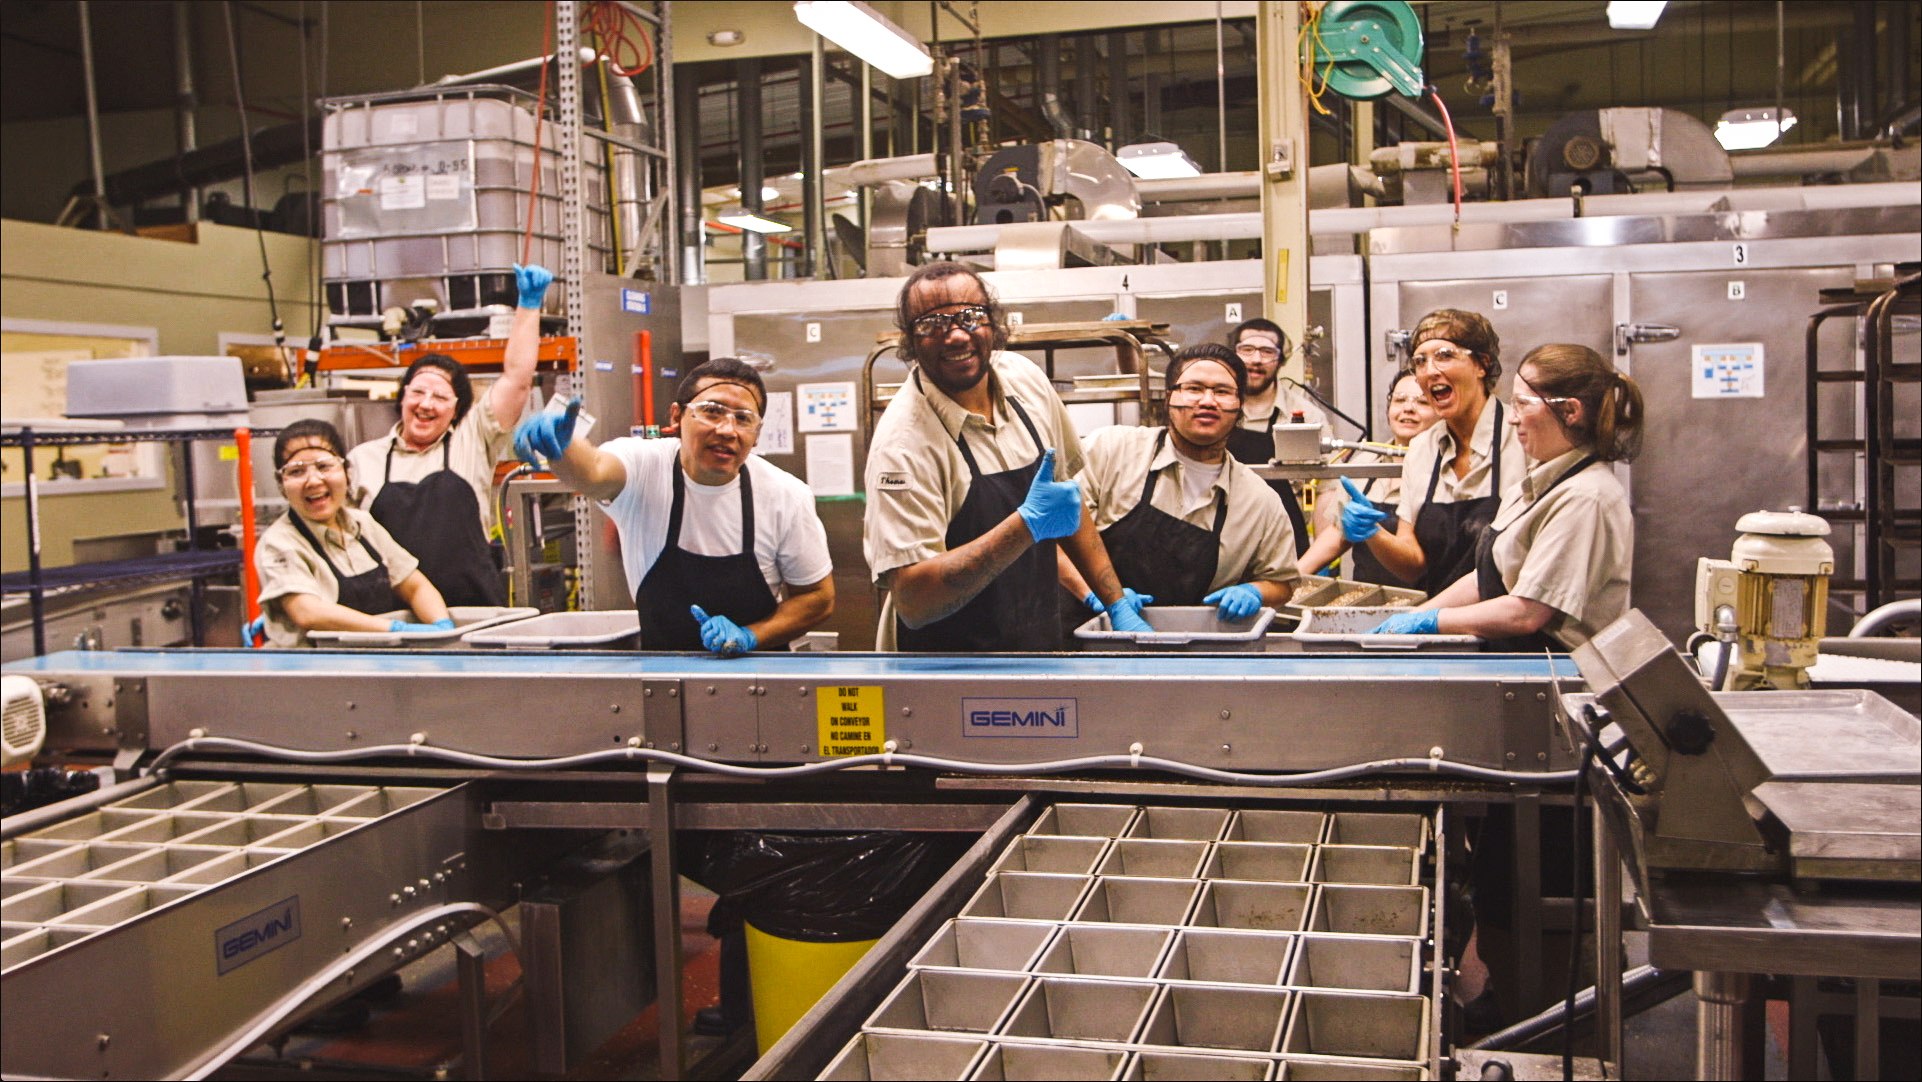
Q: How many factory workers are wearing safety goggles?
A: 9